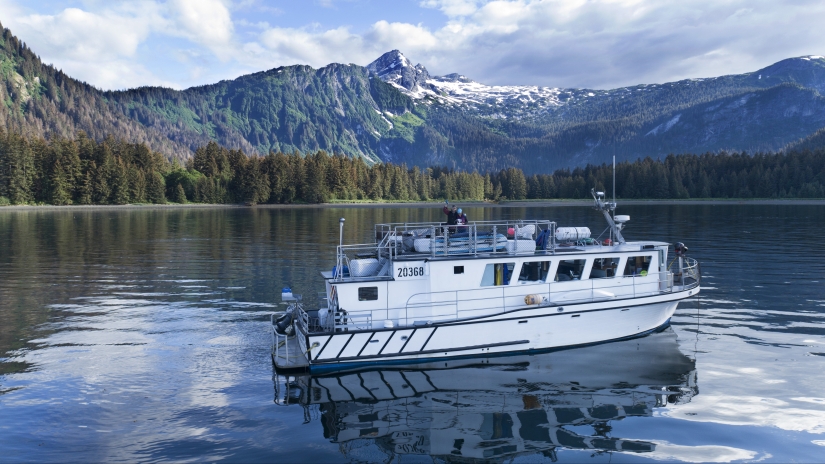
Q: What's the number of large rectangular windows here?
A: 5